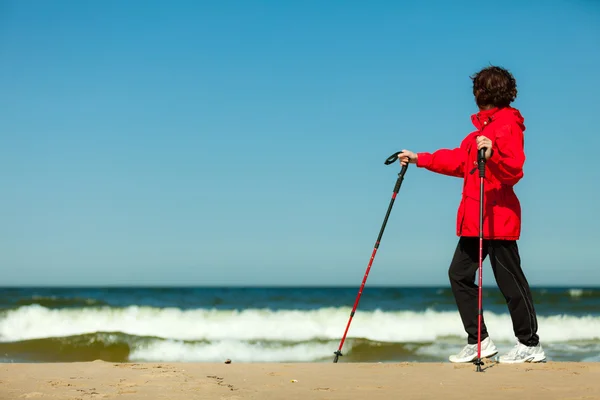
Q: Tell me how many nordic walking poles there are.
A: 2